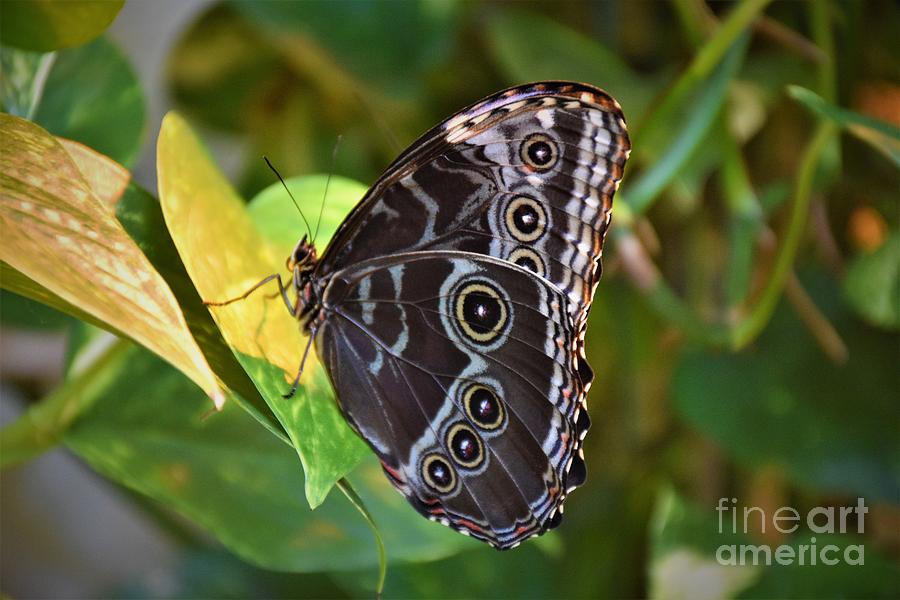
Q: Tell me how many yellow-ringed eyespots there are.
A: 7